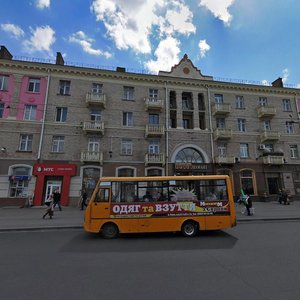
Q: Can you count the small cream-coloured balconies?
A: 12